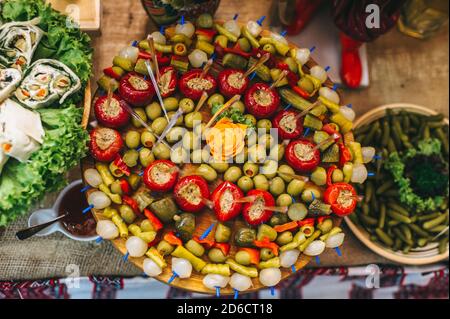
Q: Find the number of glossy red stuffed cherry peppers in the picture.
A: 14